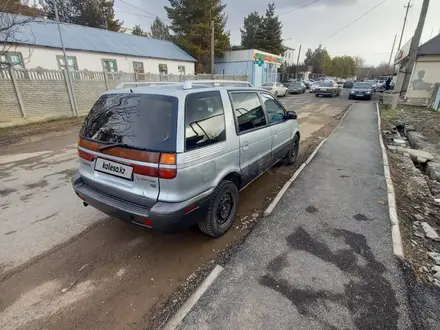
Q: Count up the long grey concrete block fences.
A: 1